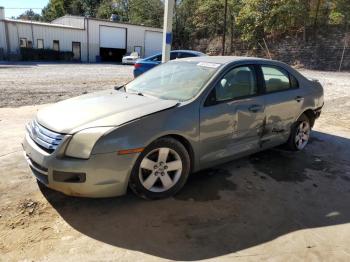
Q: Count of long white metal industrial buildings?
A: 1